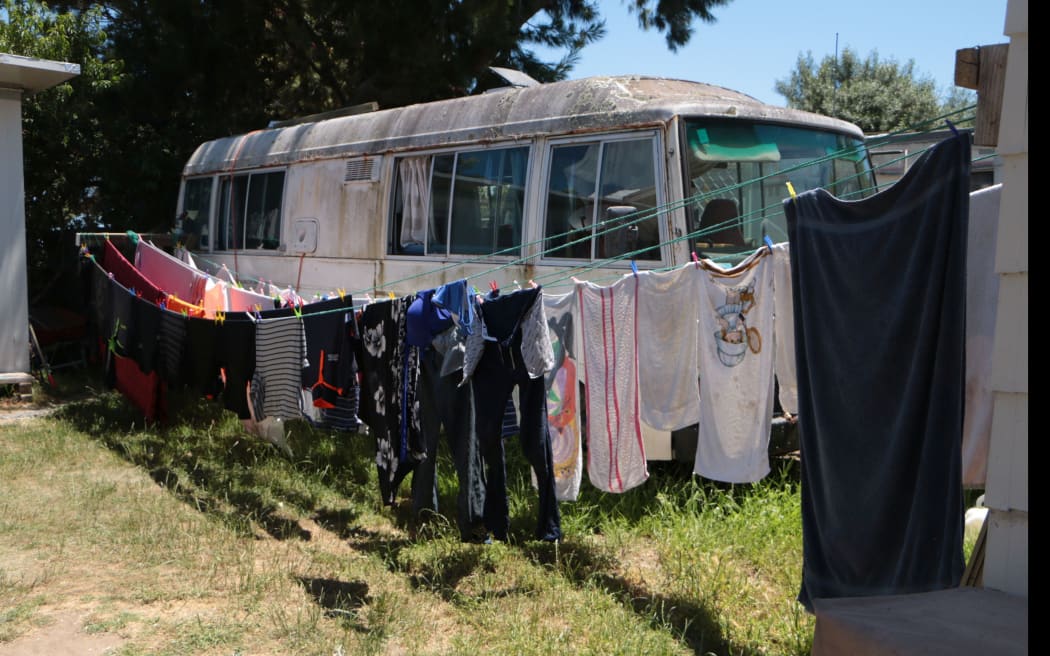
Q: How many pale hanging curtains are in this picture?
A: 1